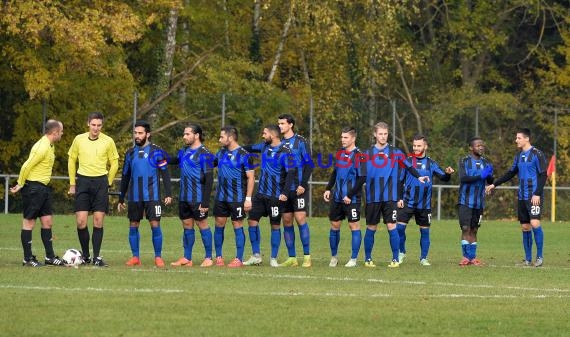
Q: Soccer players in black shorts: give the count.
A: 10